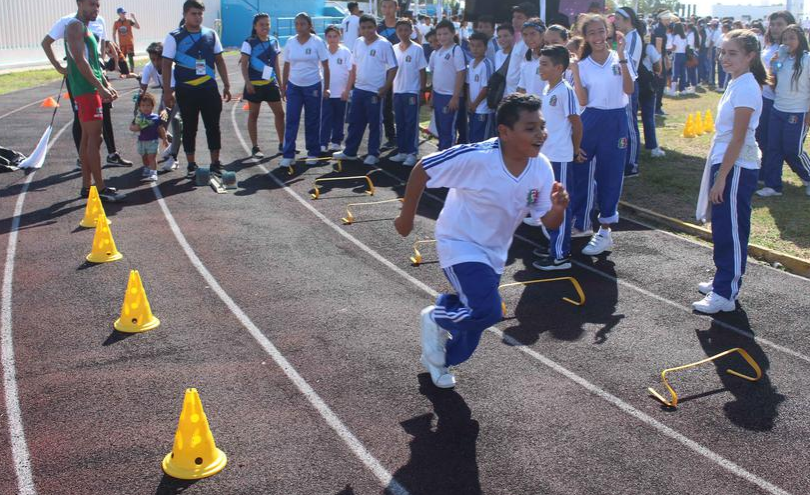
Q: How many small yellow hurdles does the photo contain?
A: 6